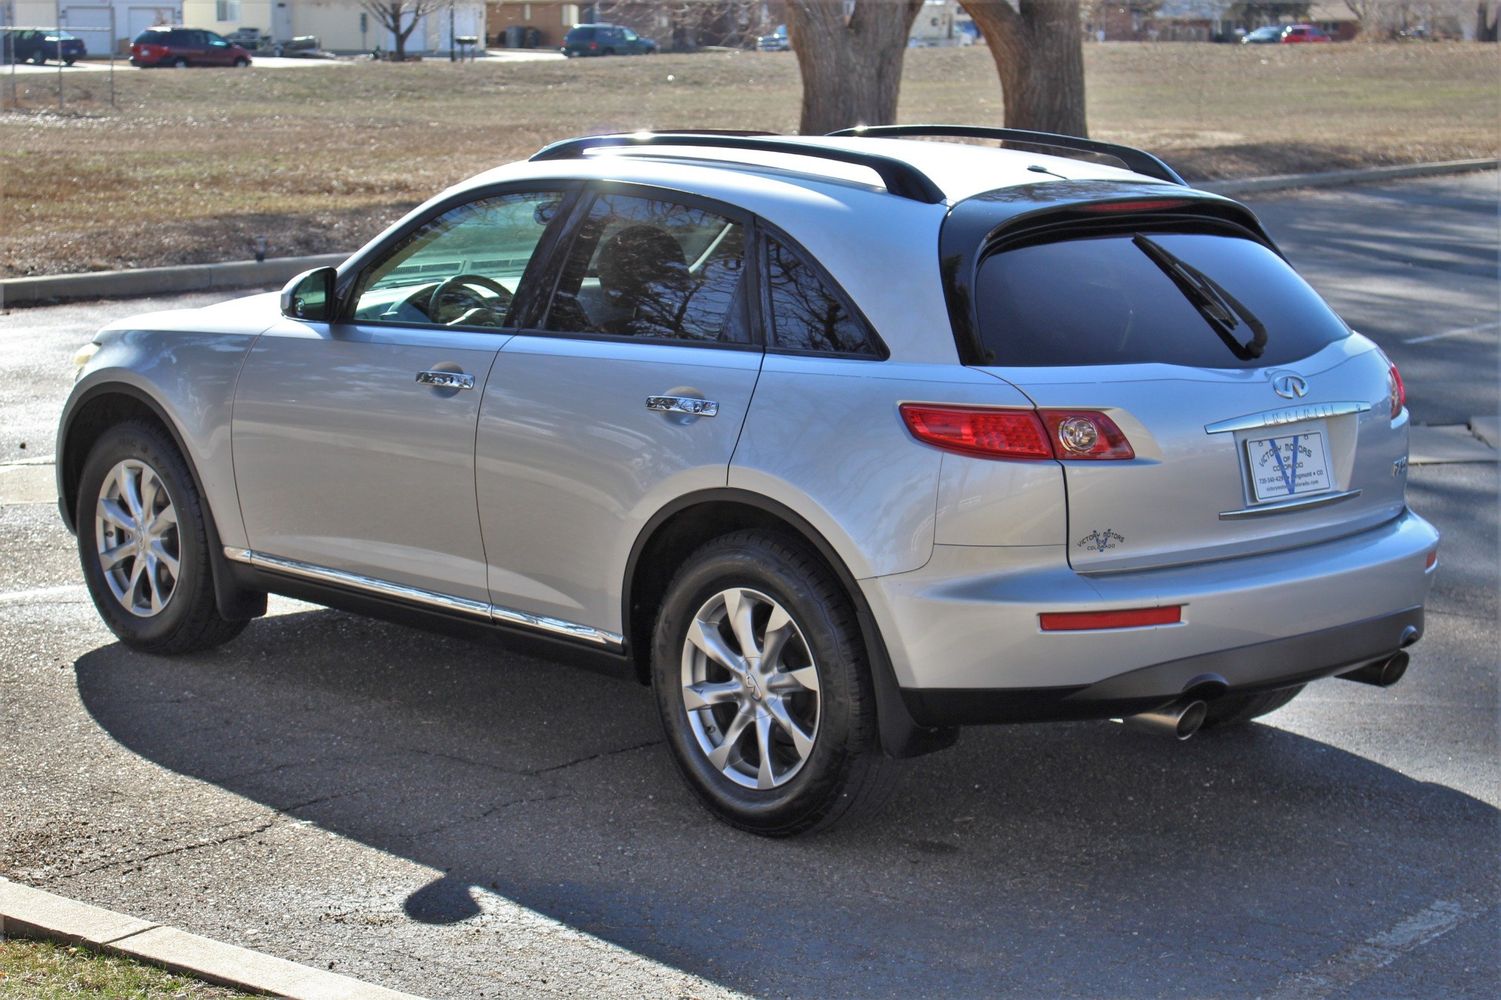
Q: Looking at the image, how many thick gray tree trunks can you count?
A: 2